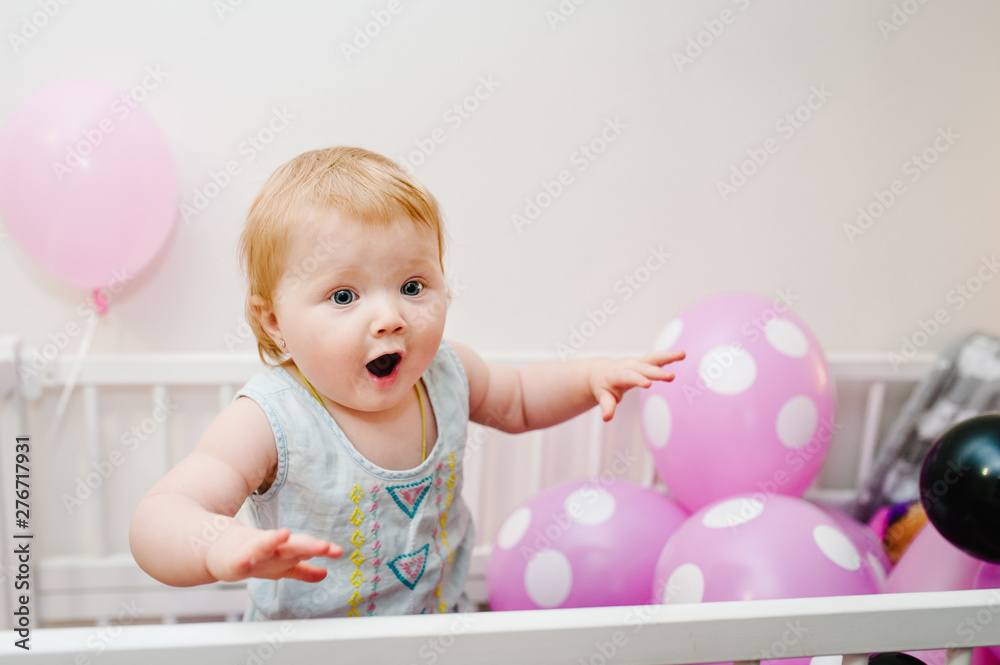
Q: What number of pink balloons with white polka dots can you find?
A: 3